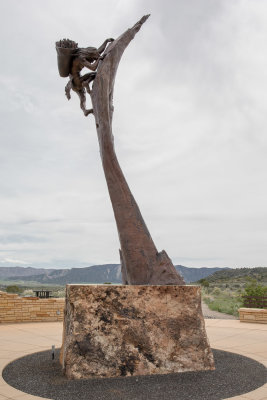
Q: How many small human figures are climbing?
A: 1